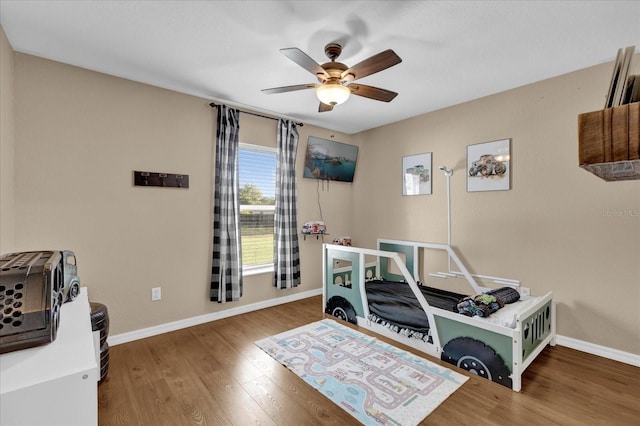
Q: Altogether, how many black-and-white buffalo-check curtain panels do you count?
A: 2